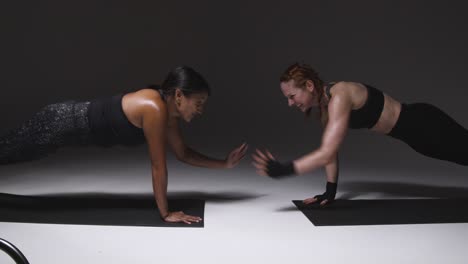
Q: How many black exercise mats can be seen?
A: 2